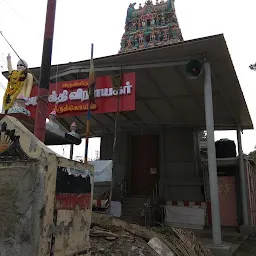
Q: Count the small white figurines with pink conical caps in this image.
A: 2